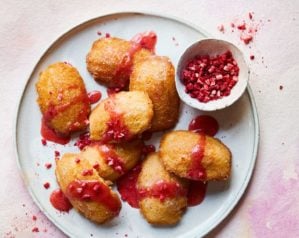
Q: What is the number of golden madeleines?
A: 8